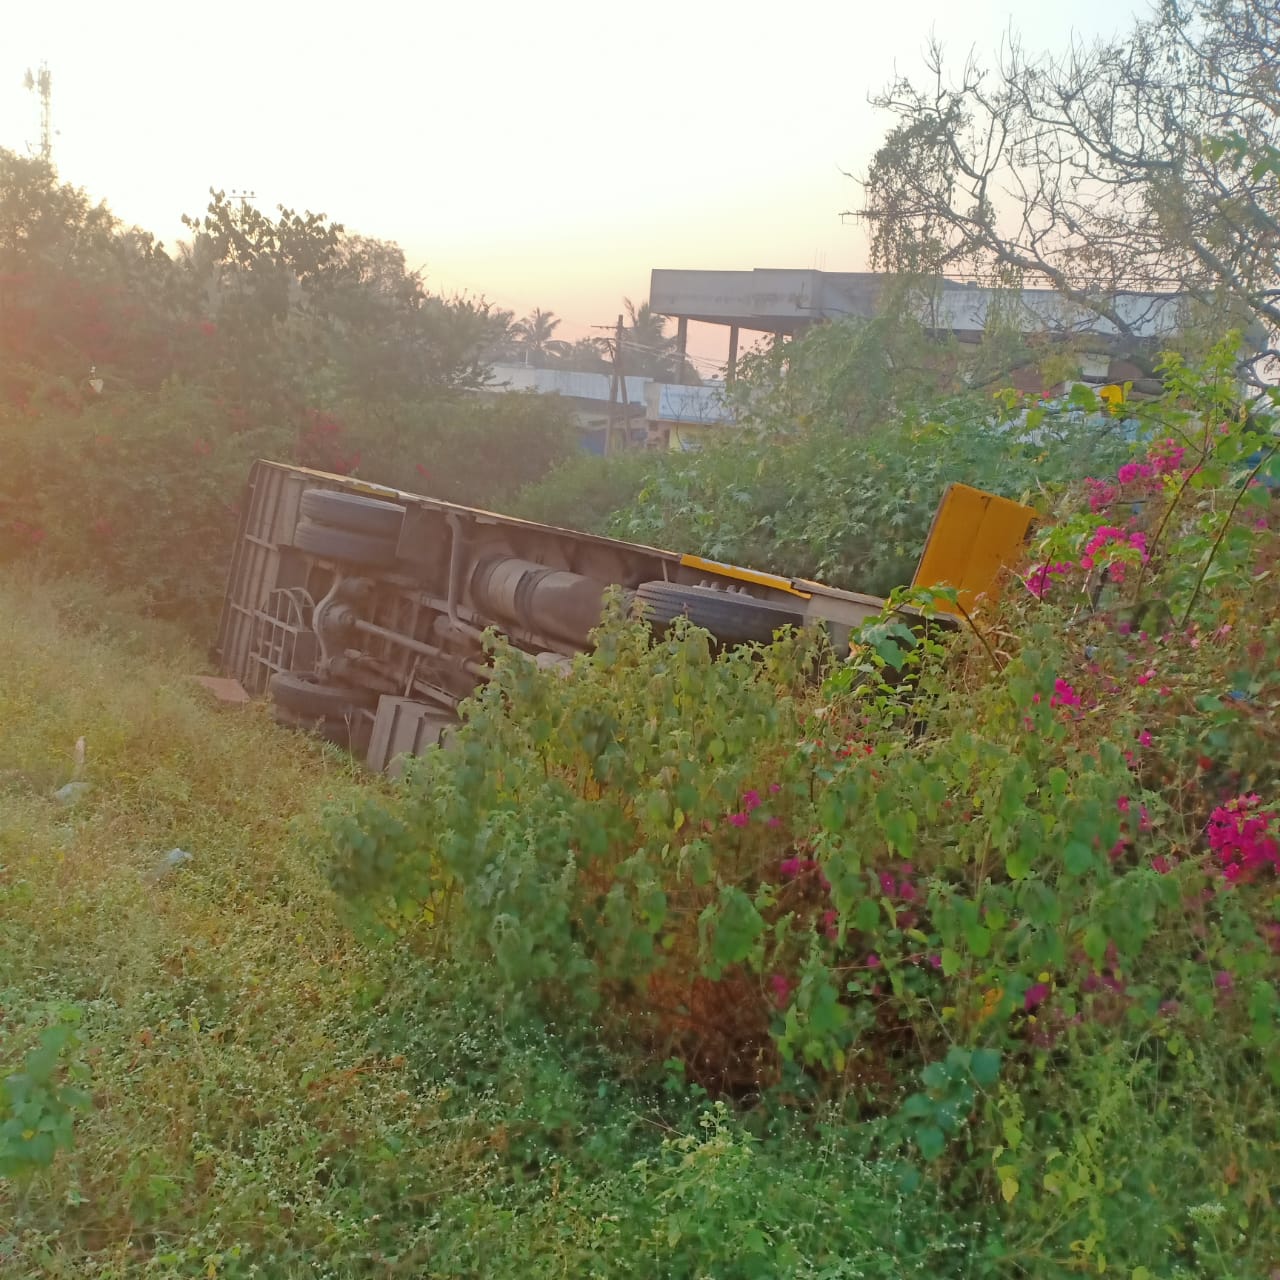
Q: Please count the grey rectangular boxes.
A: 1